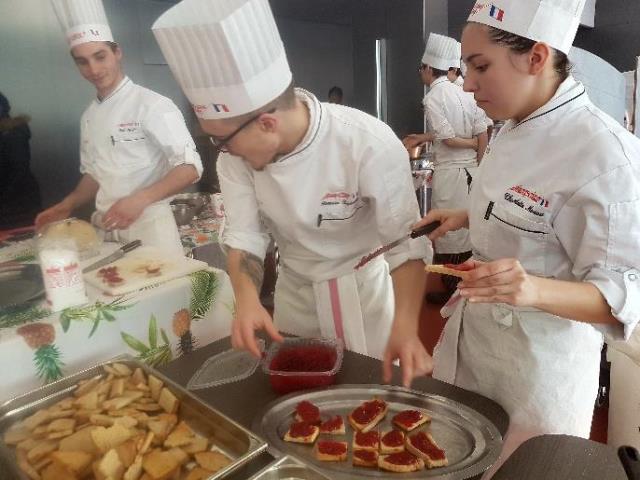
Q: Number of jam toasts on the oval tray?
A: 11